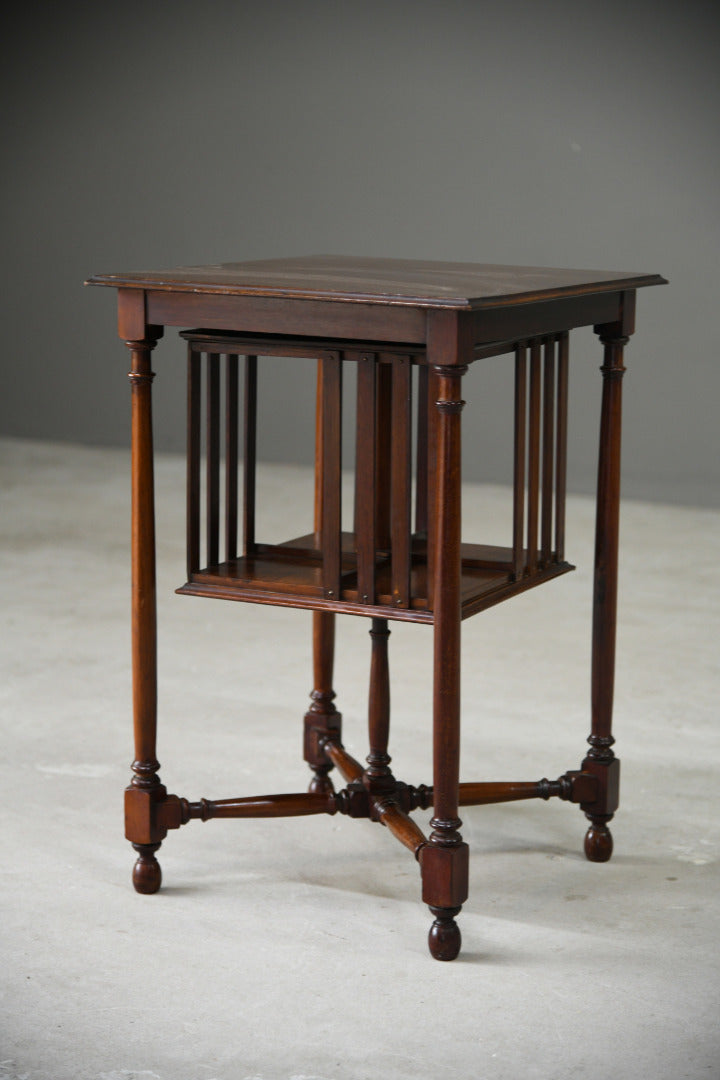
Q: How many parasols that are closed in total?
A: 0